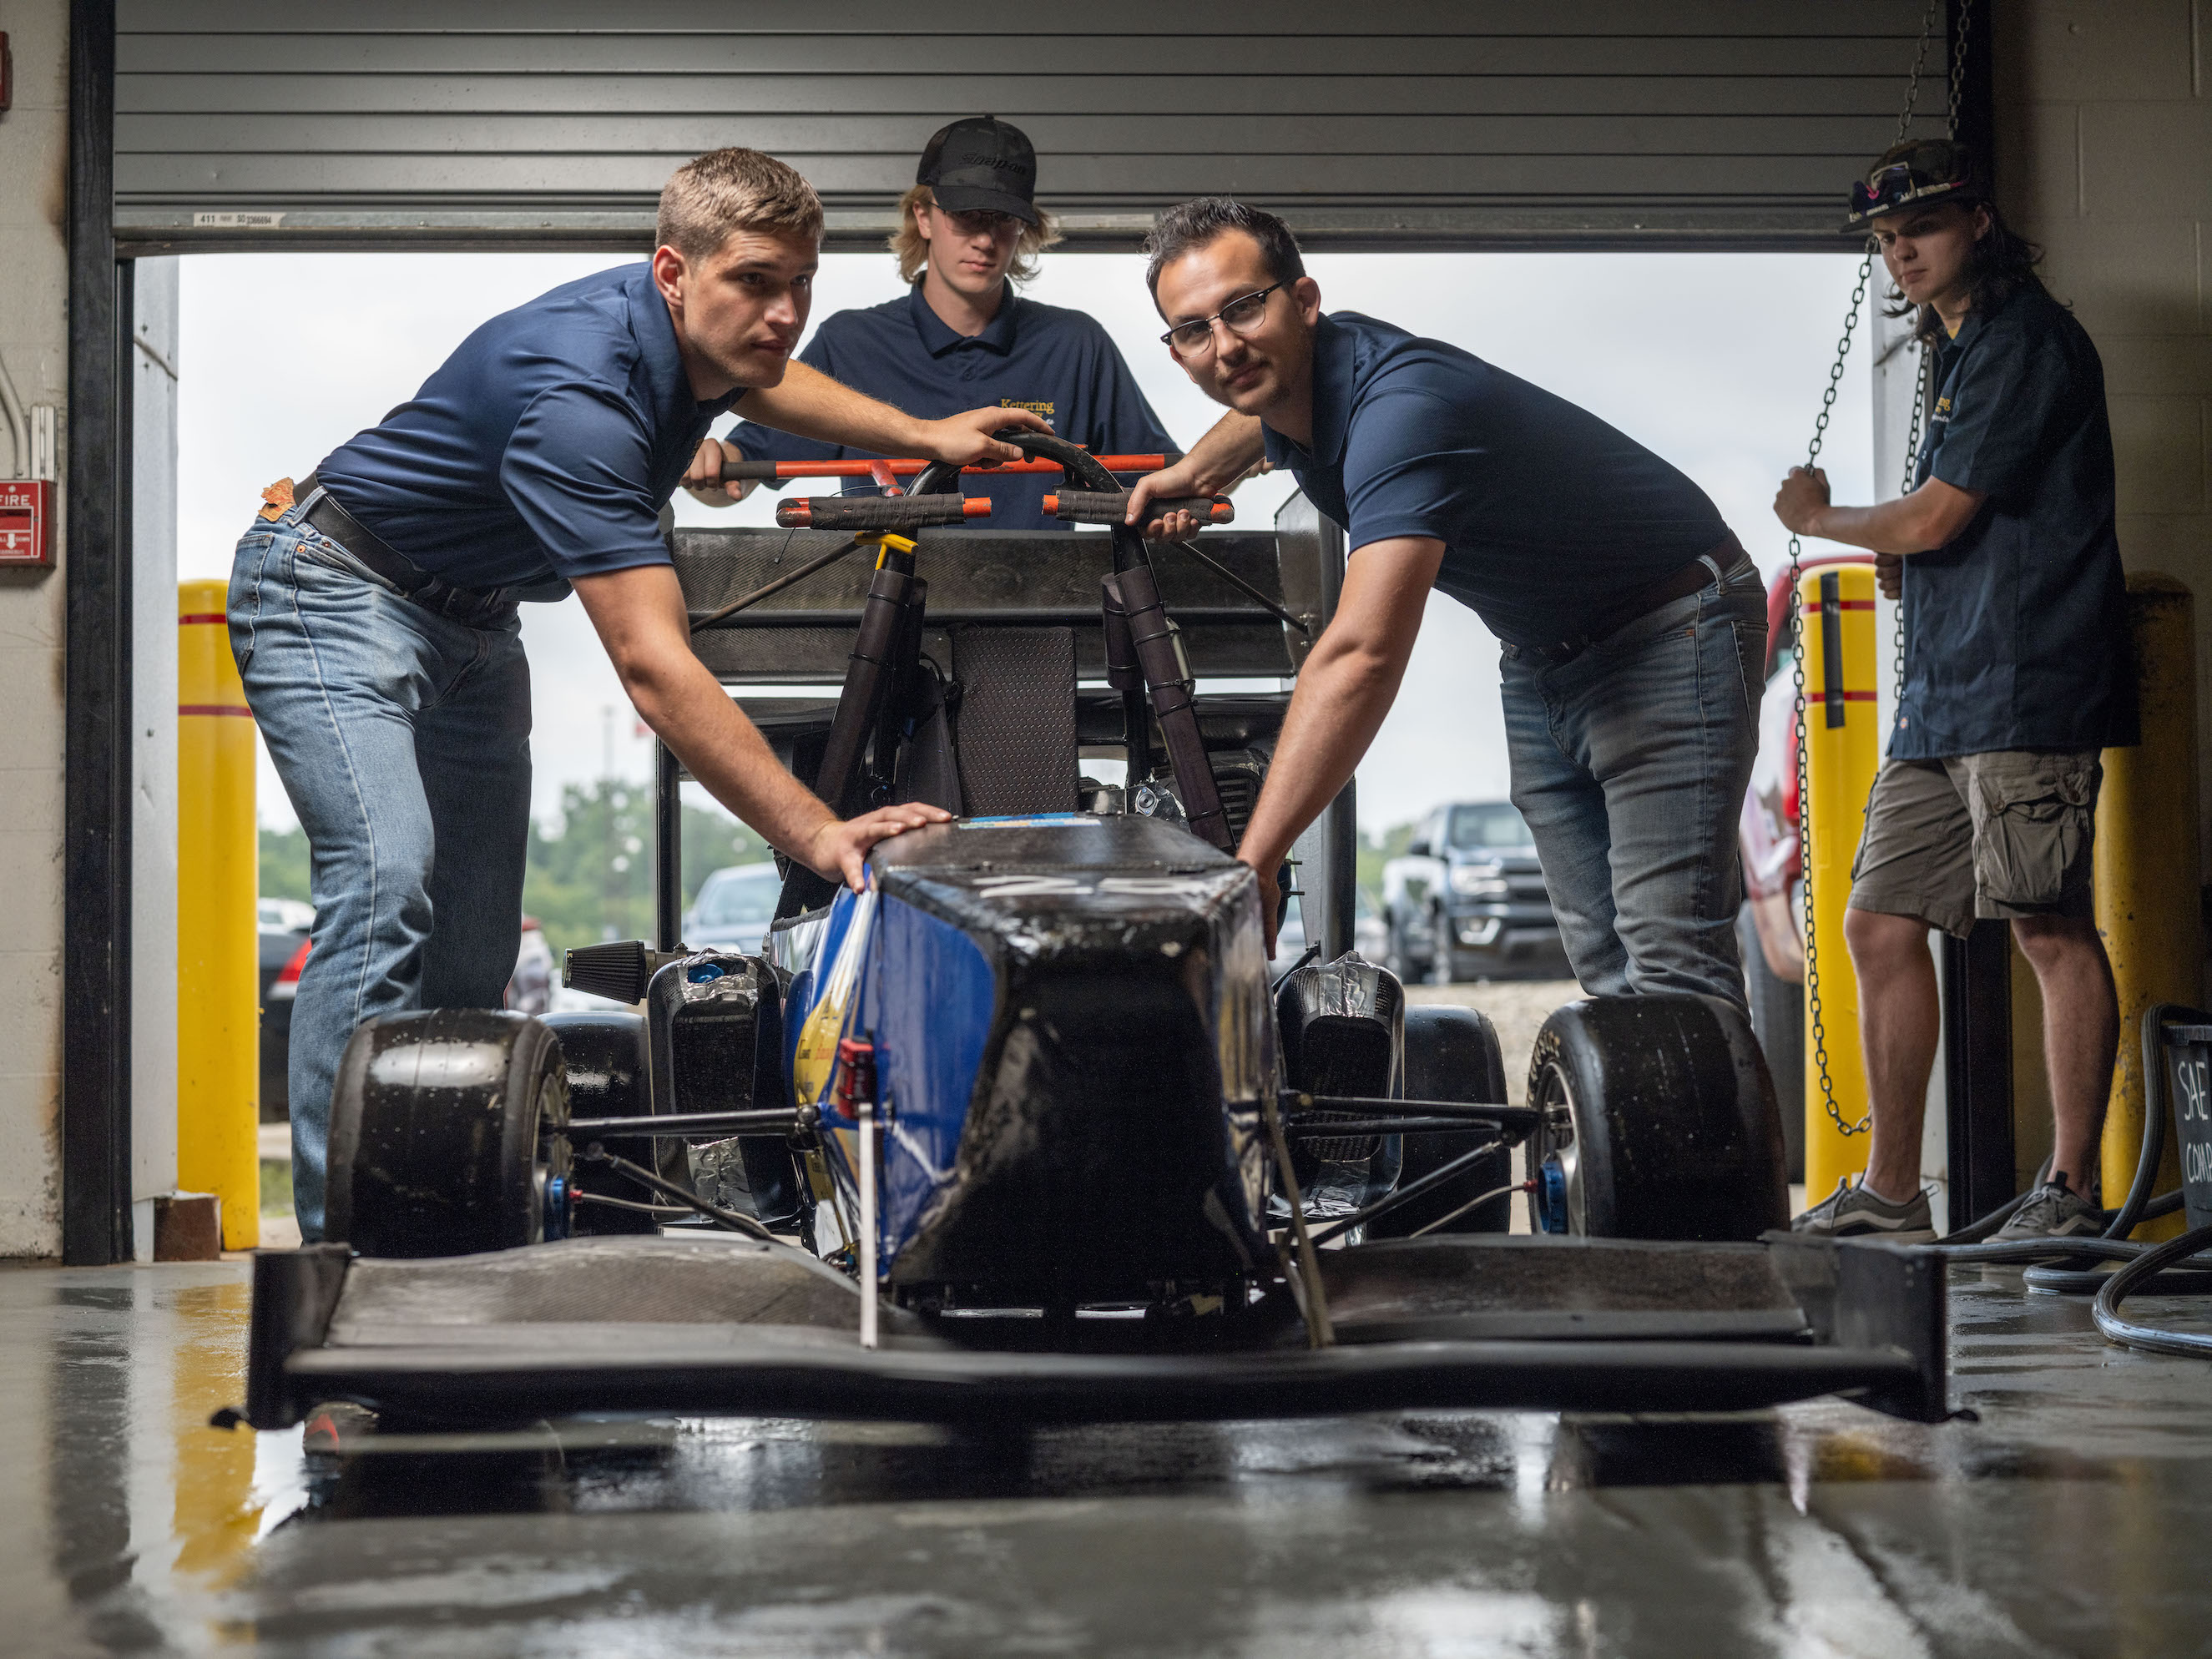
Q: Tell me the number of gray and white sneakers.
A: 2